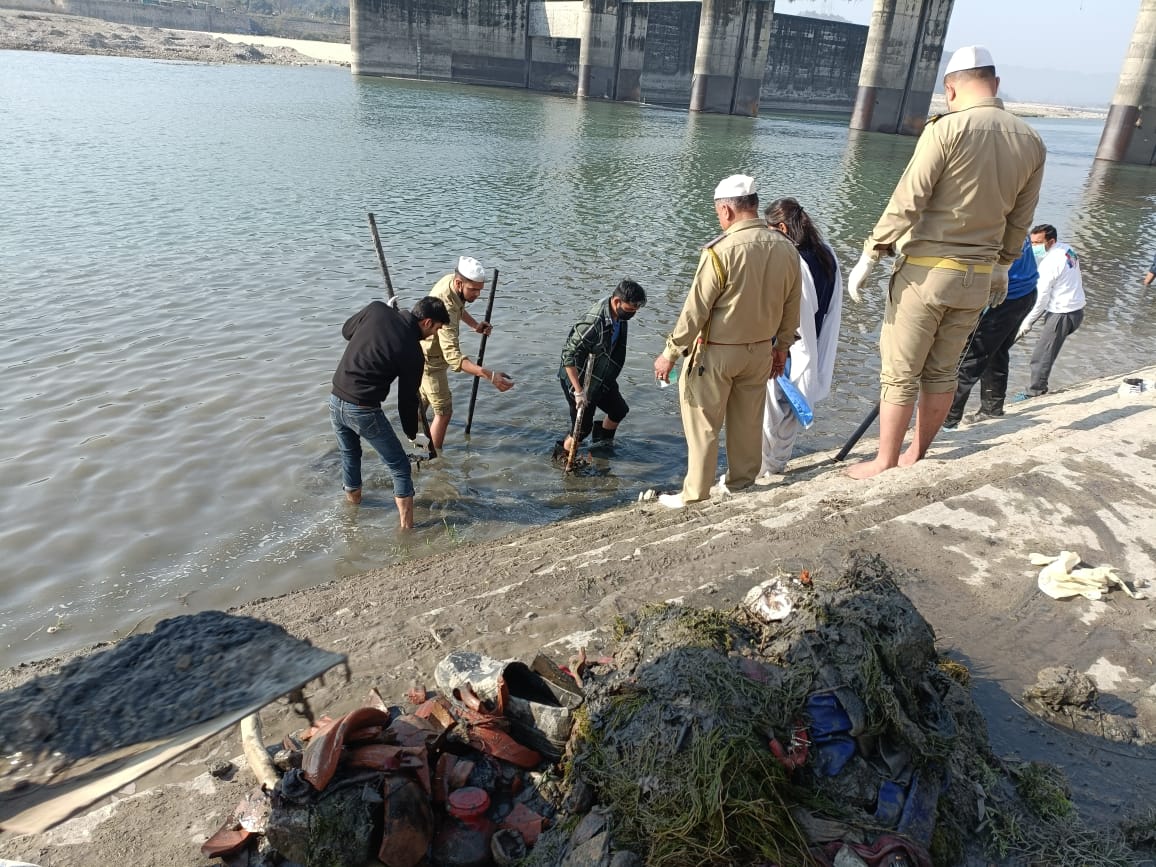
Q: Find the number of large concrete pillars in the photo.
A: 4